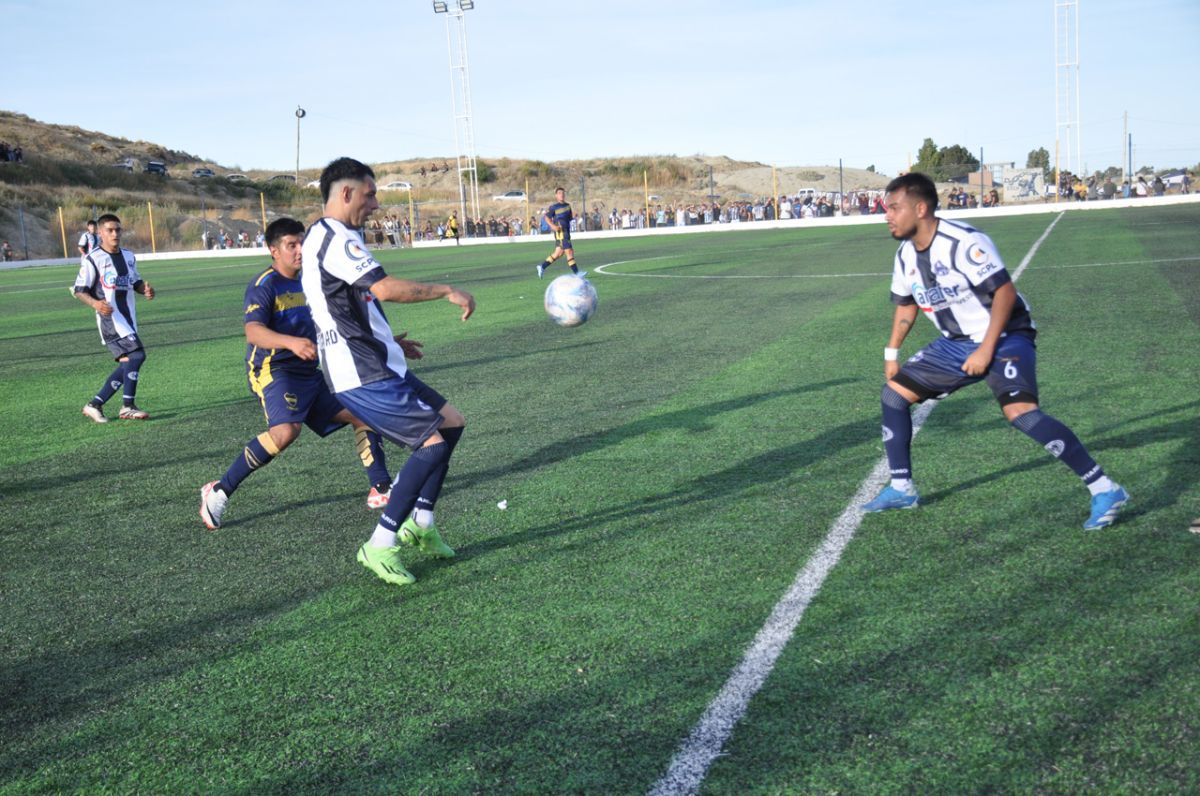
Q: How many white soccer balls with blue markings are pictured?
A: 1